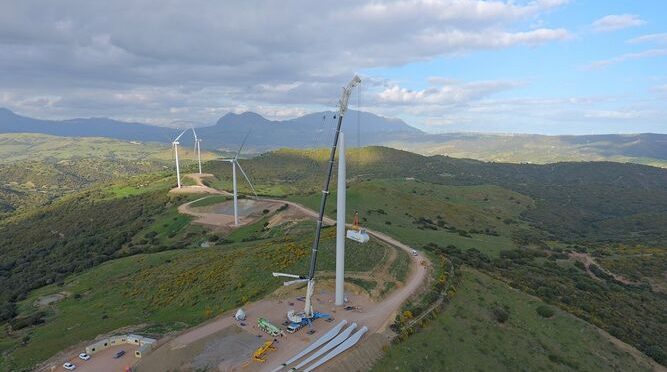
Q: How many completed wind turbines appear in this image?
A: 3